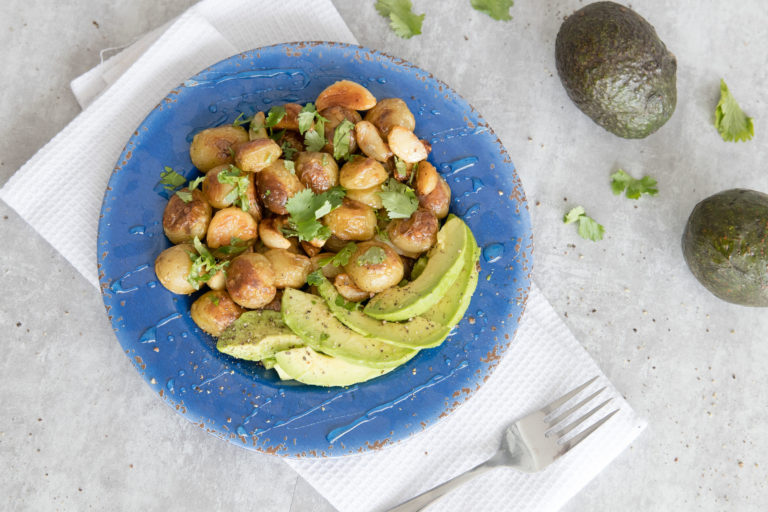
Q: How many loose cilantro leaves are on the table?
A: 5